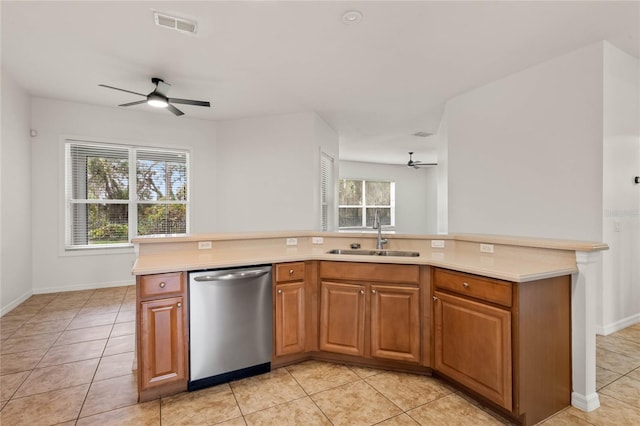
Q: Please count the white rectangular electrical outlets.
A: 5